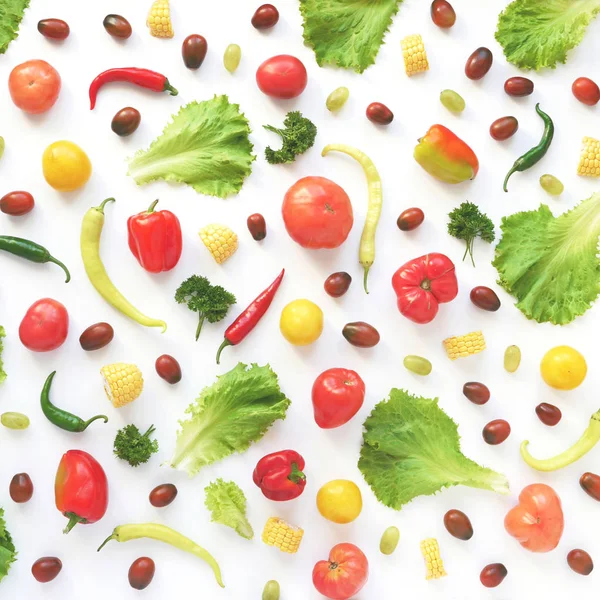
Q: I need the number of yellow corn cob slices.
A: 8